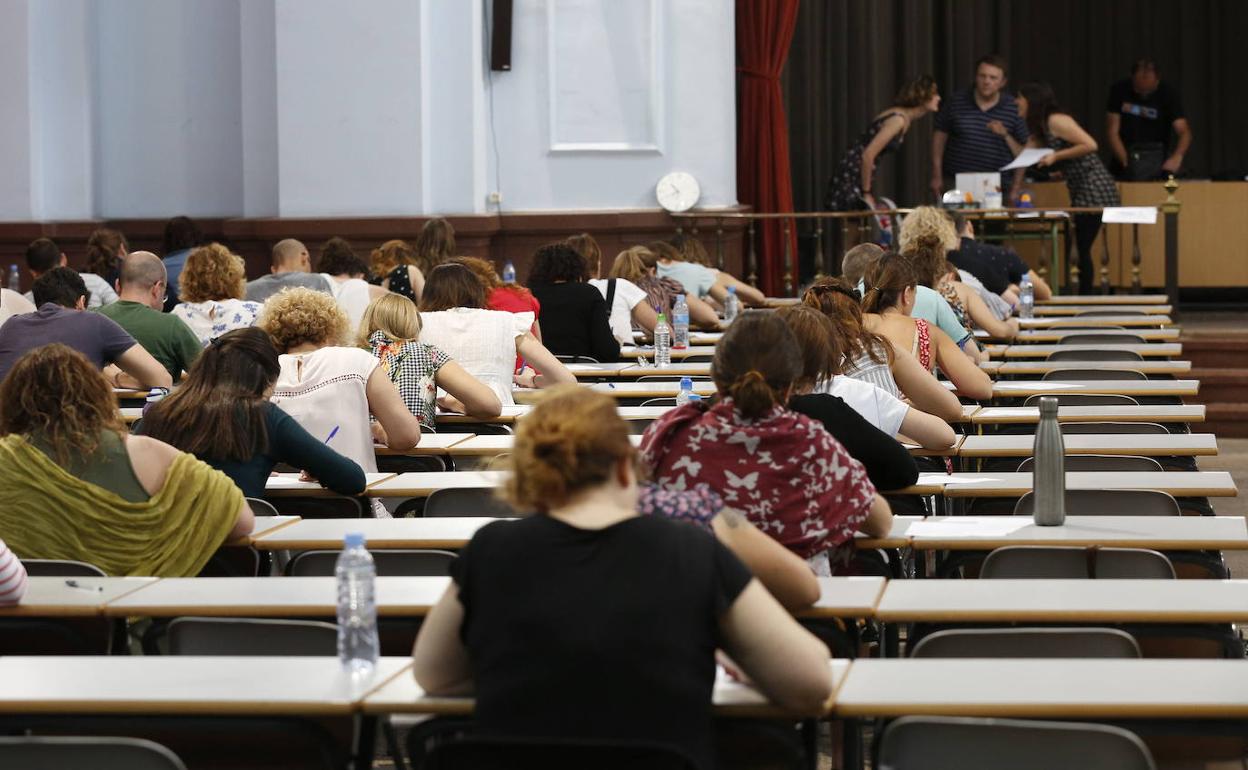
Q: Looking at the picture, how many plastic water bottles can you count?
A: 8